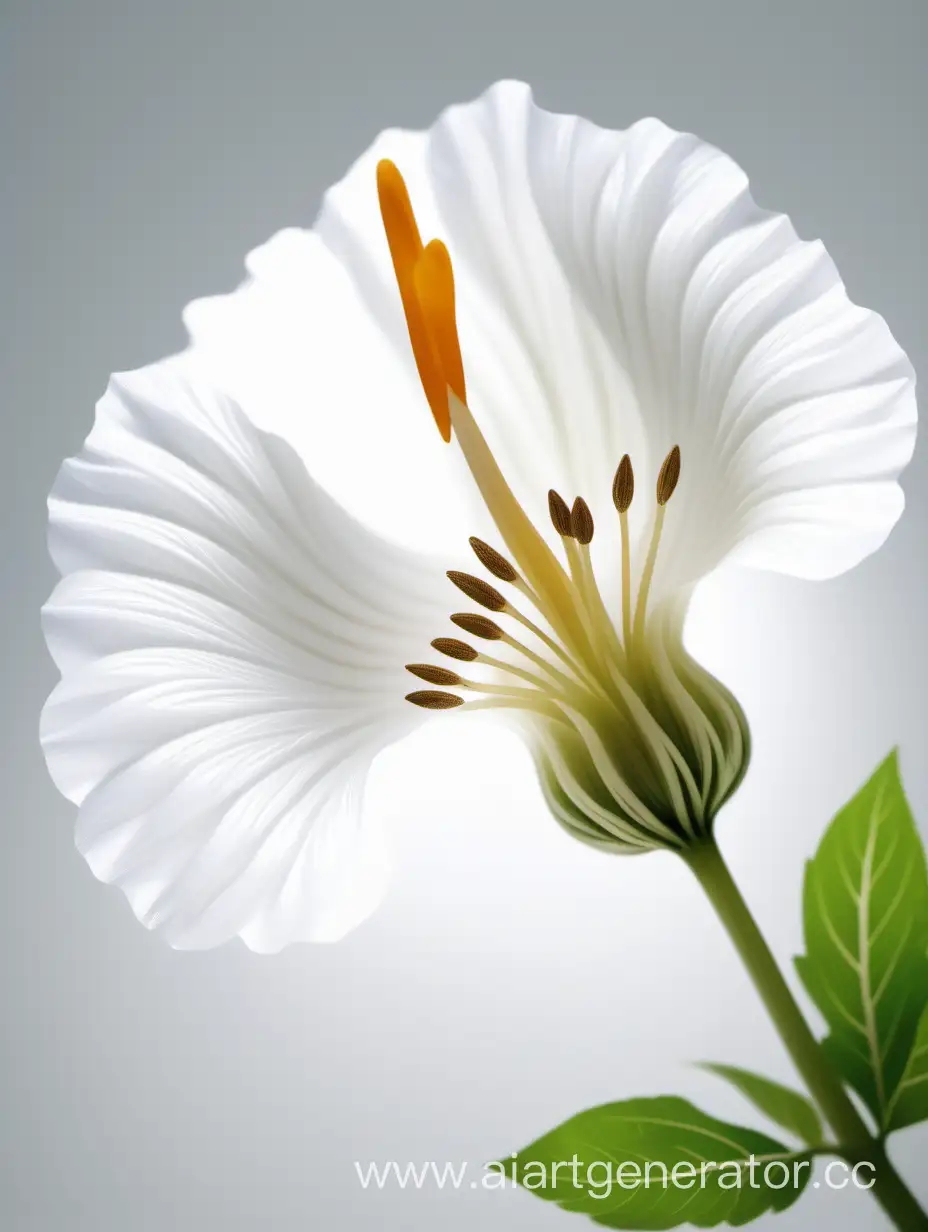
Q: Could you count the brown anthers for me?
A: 10